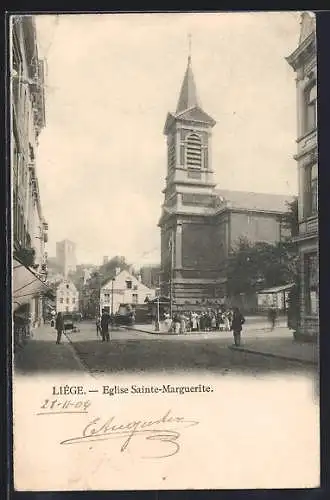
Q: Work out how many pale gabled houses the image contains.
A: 2